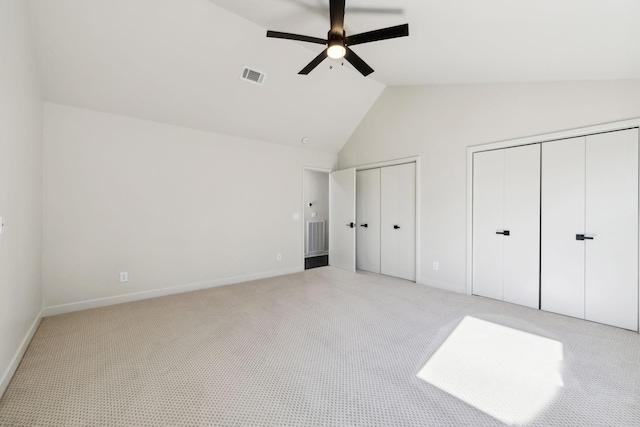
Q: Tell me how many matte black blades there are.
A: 5